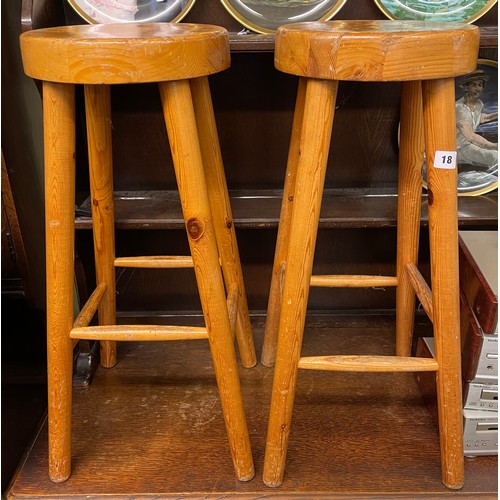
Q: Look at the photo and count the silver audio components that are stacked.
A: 3